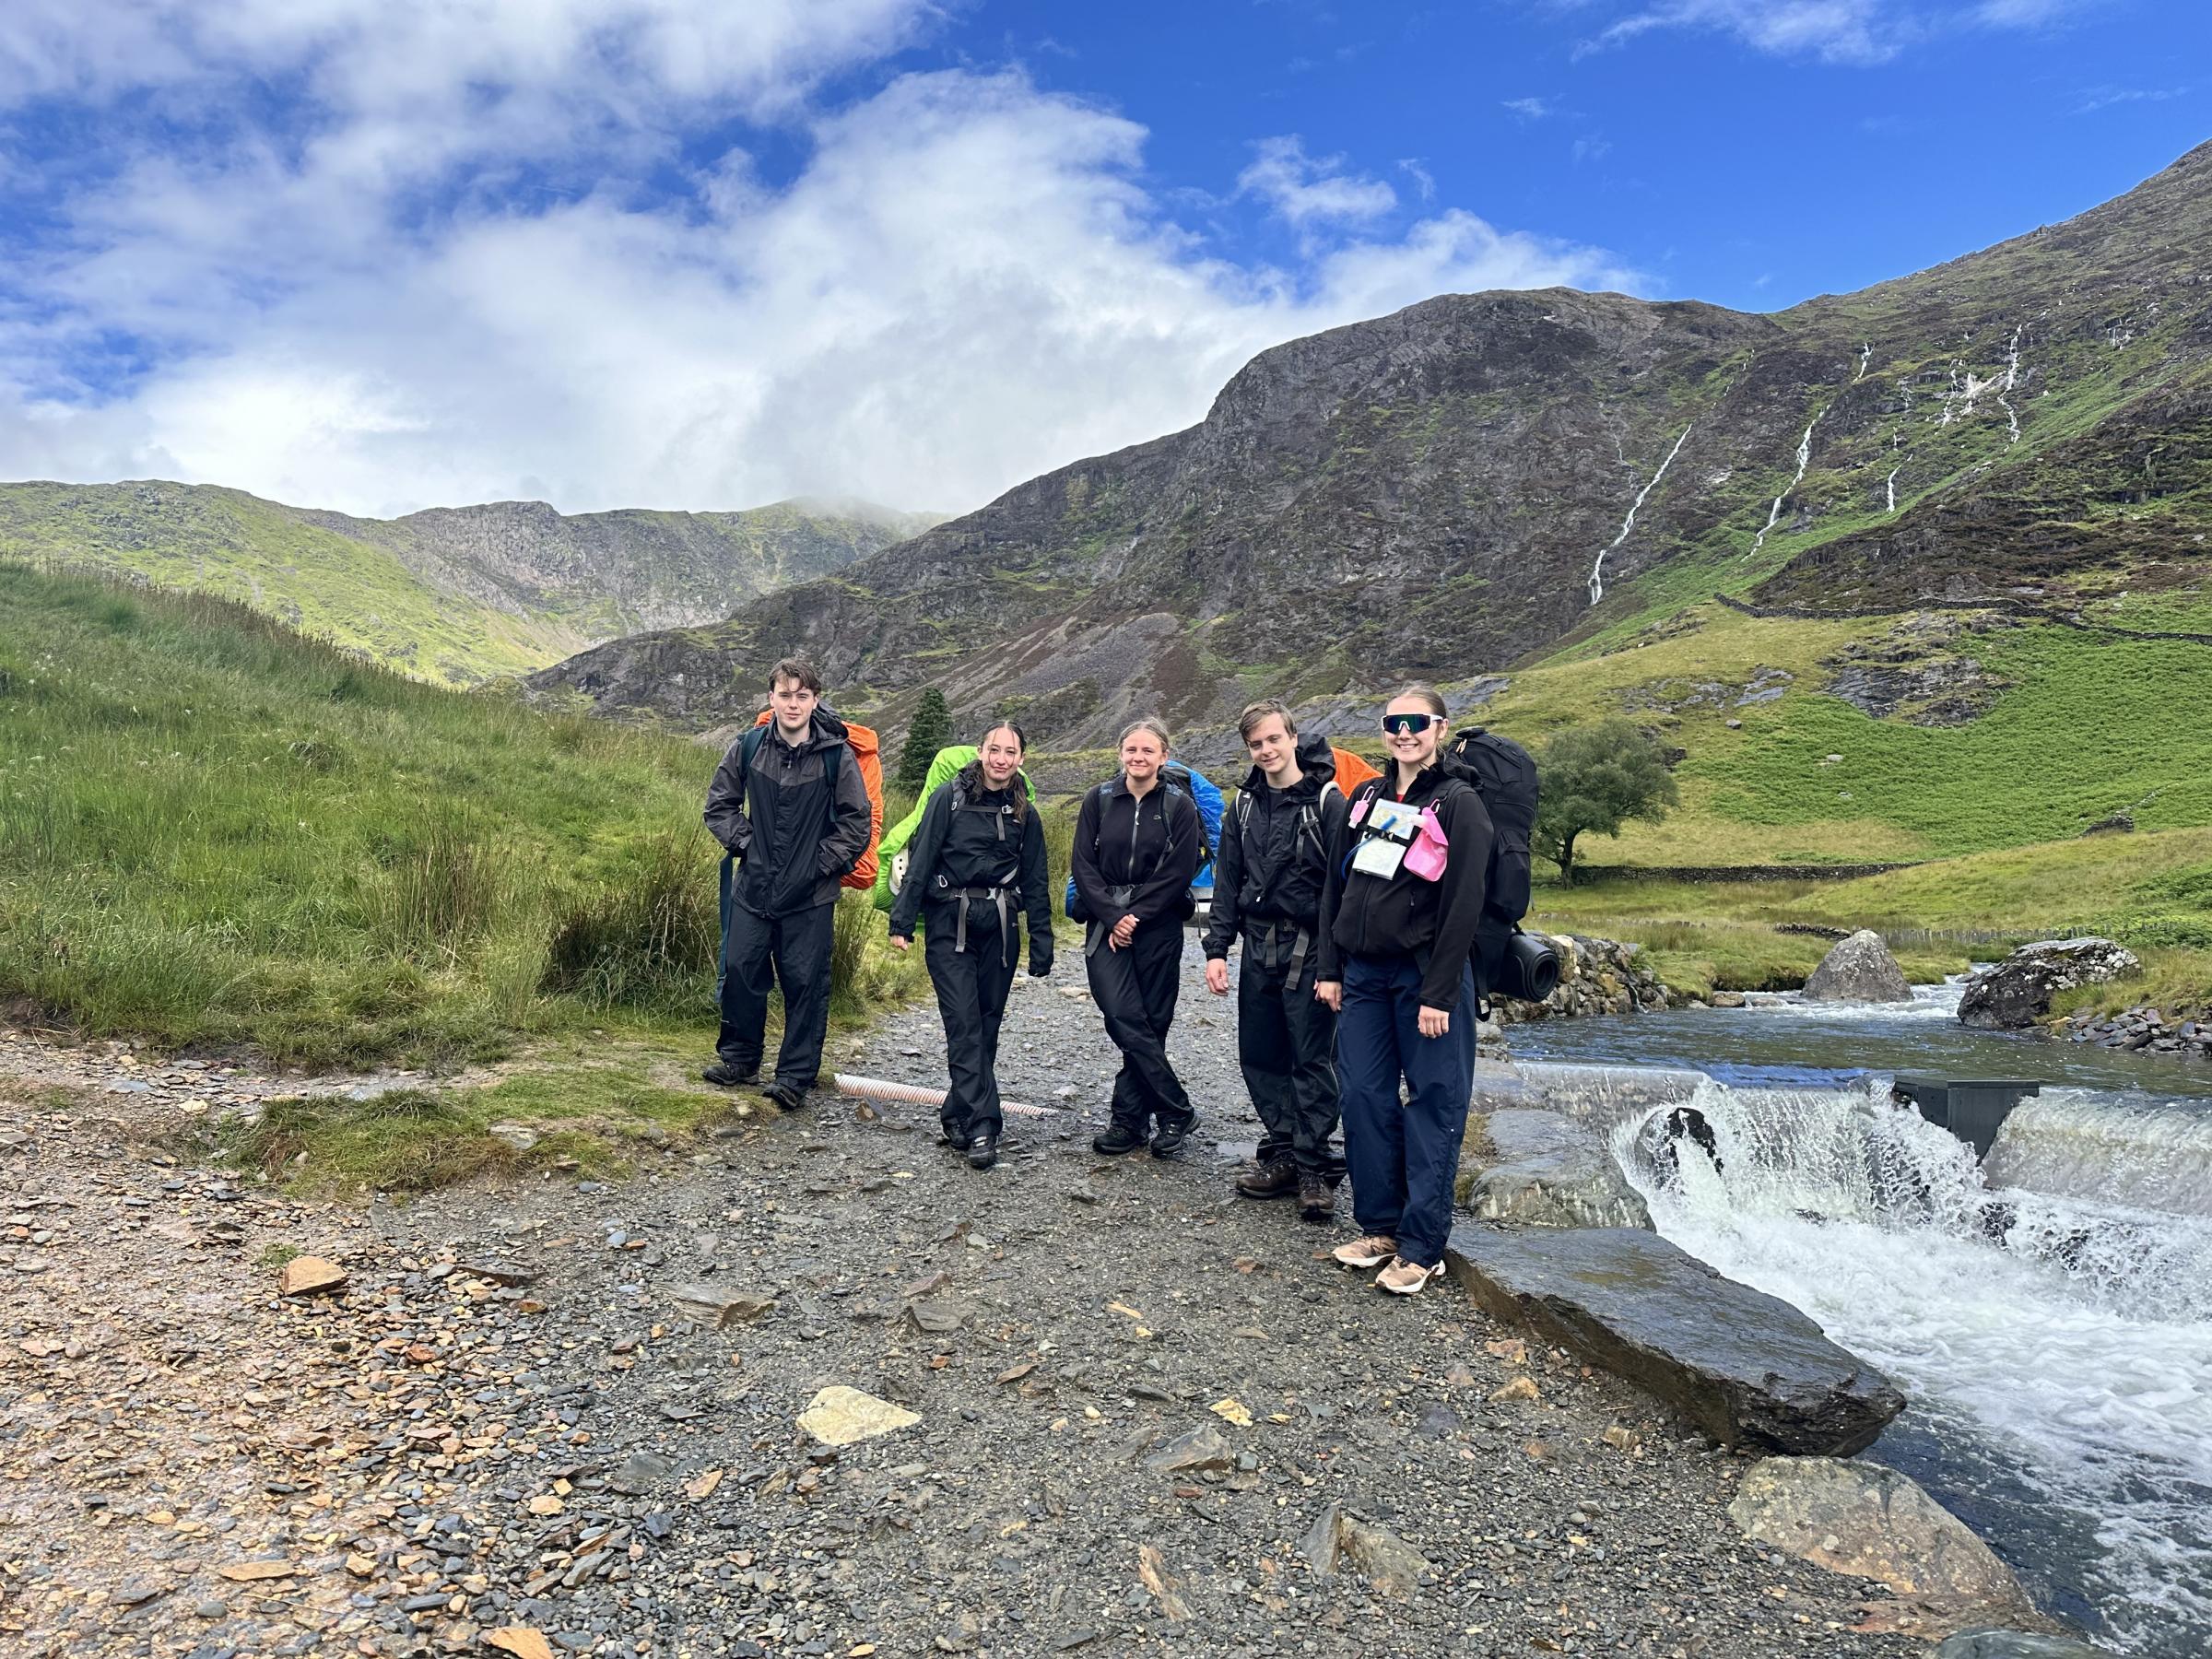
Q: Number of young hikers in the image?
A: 5